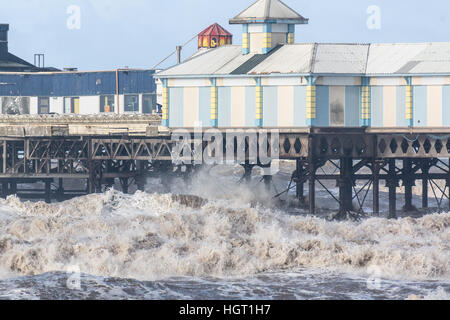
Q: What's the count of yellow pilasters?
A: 9